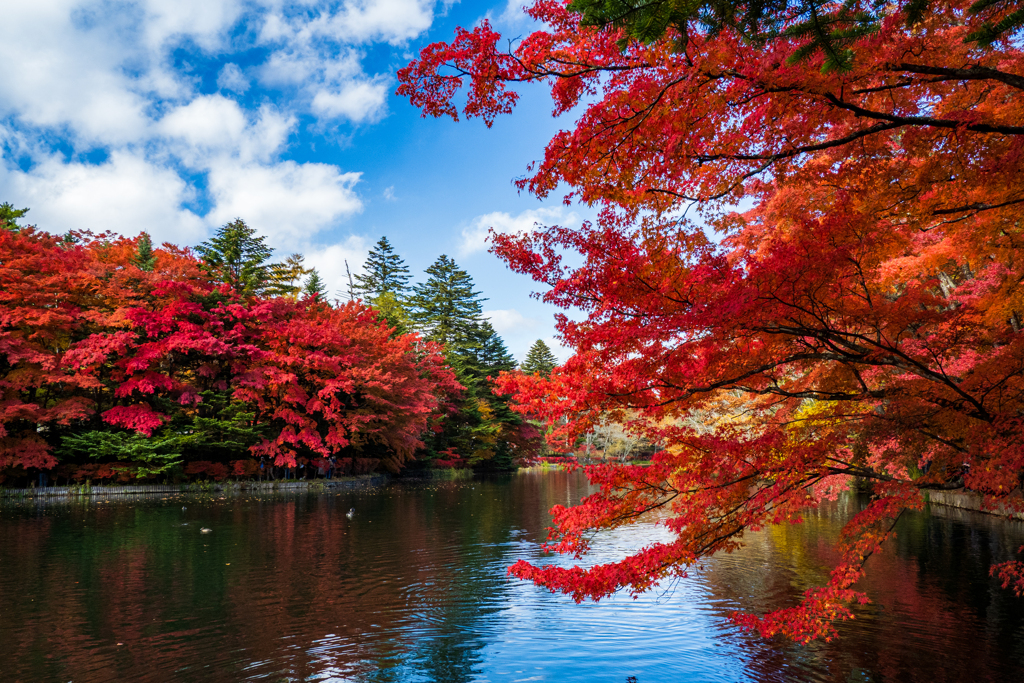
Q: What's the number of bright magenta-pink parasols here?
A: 0